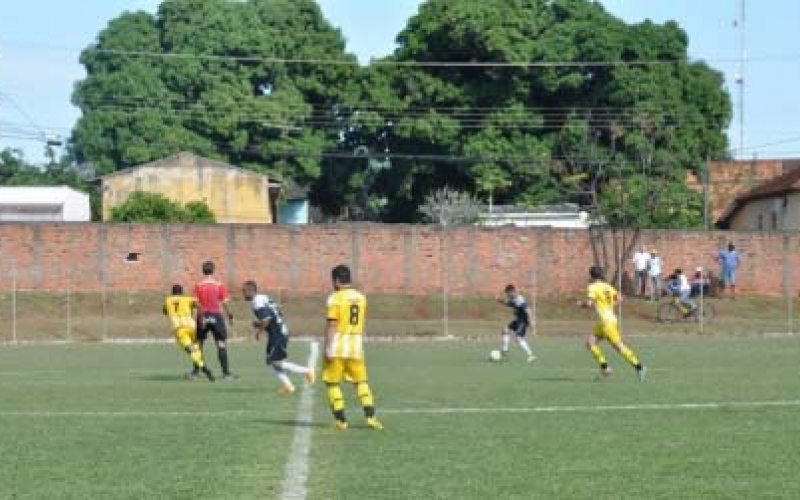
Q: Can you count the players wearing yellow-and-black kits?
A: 3